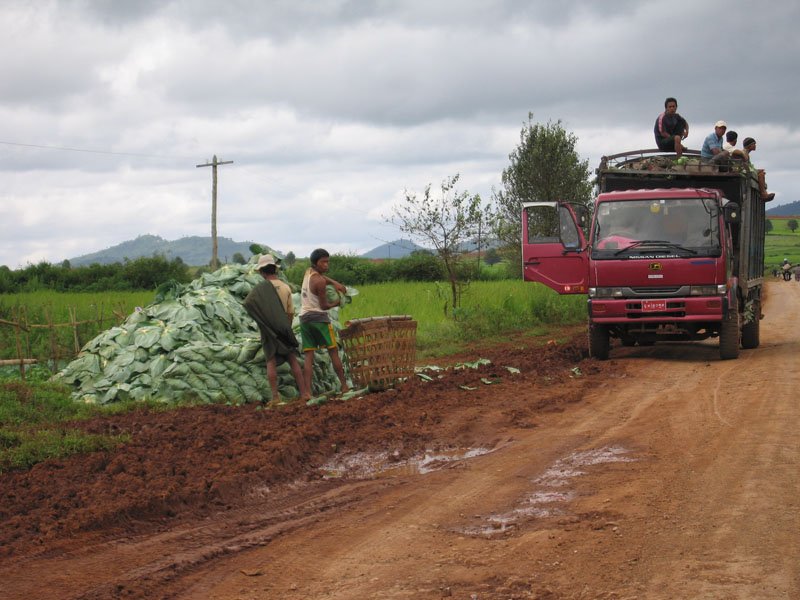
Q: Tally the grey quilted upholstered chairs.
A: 0